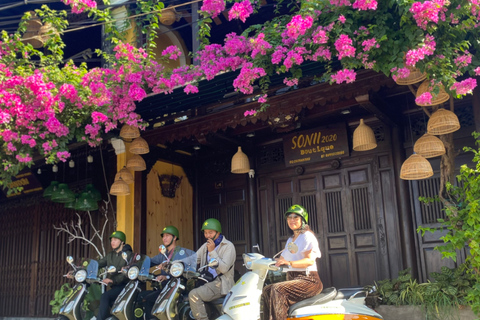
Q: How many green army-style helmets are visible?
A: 4